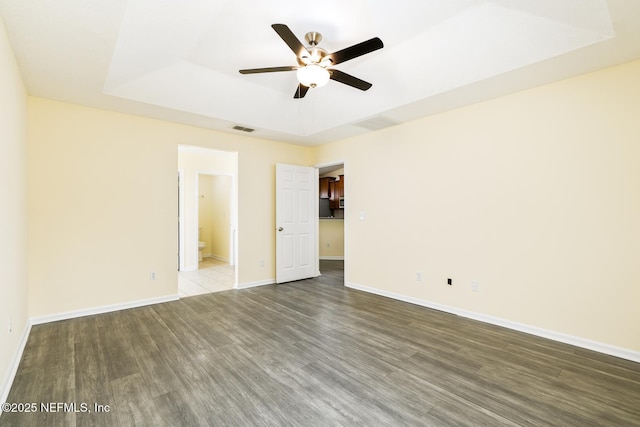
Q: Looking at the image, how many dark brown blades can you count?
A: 5